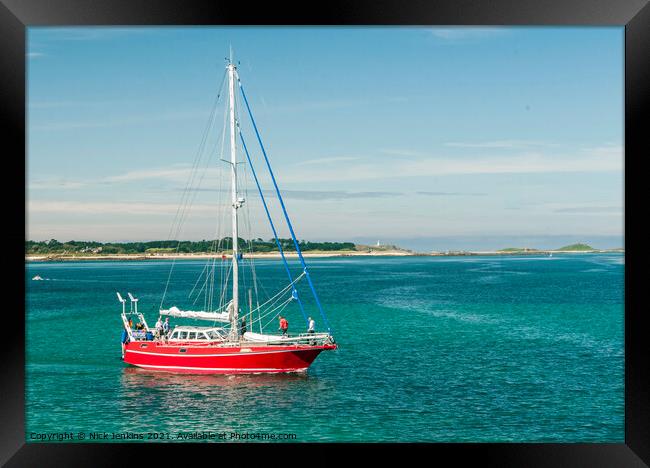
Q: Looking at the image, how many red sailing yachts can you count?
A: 1